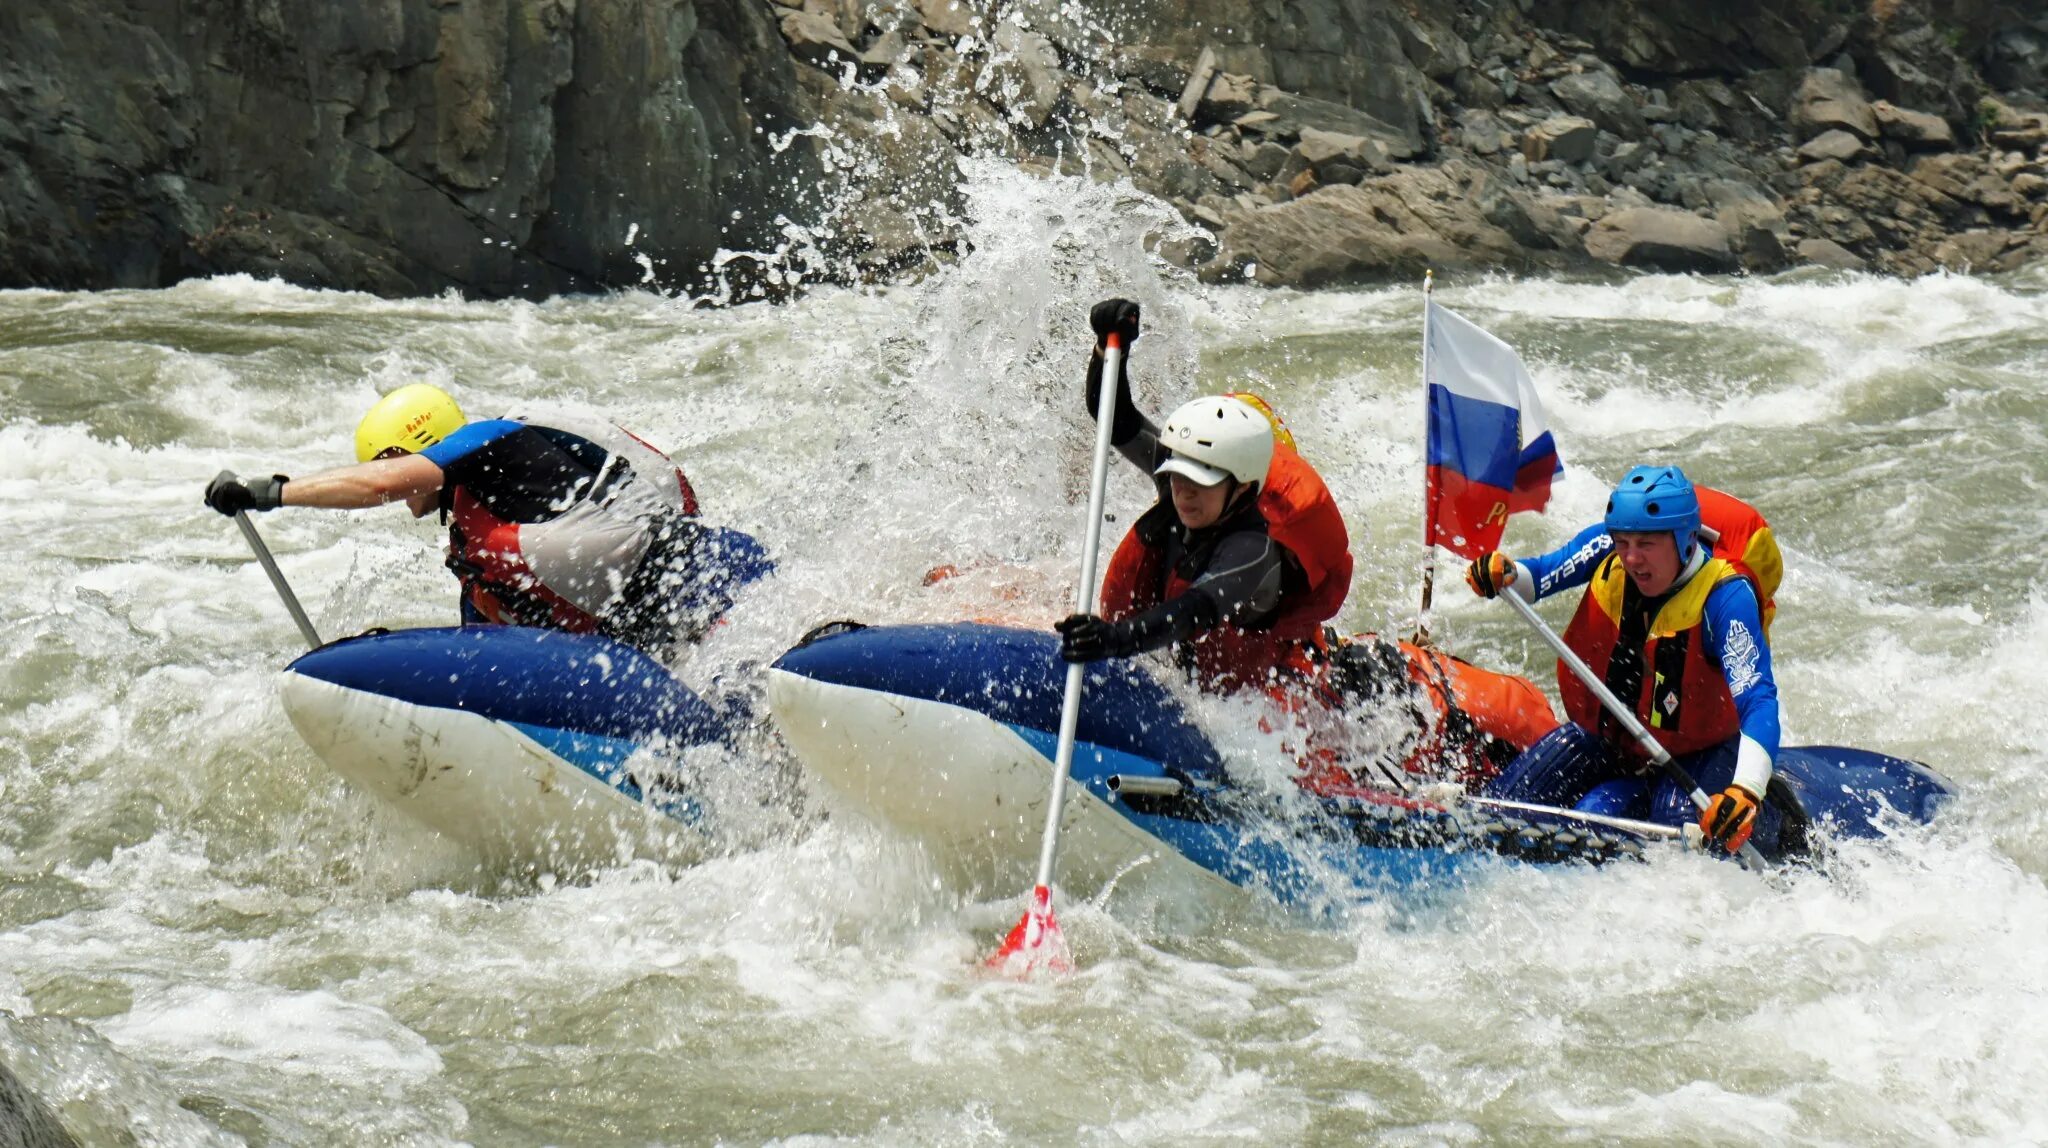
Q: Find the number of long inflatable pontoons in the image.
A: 2